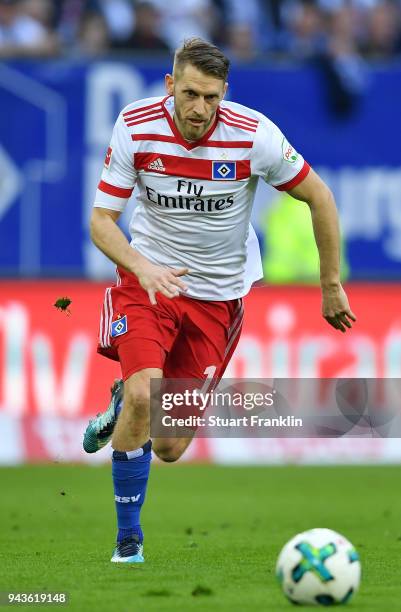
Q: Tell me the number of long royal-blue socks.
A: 1